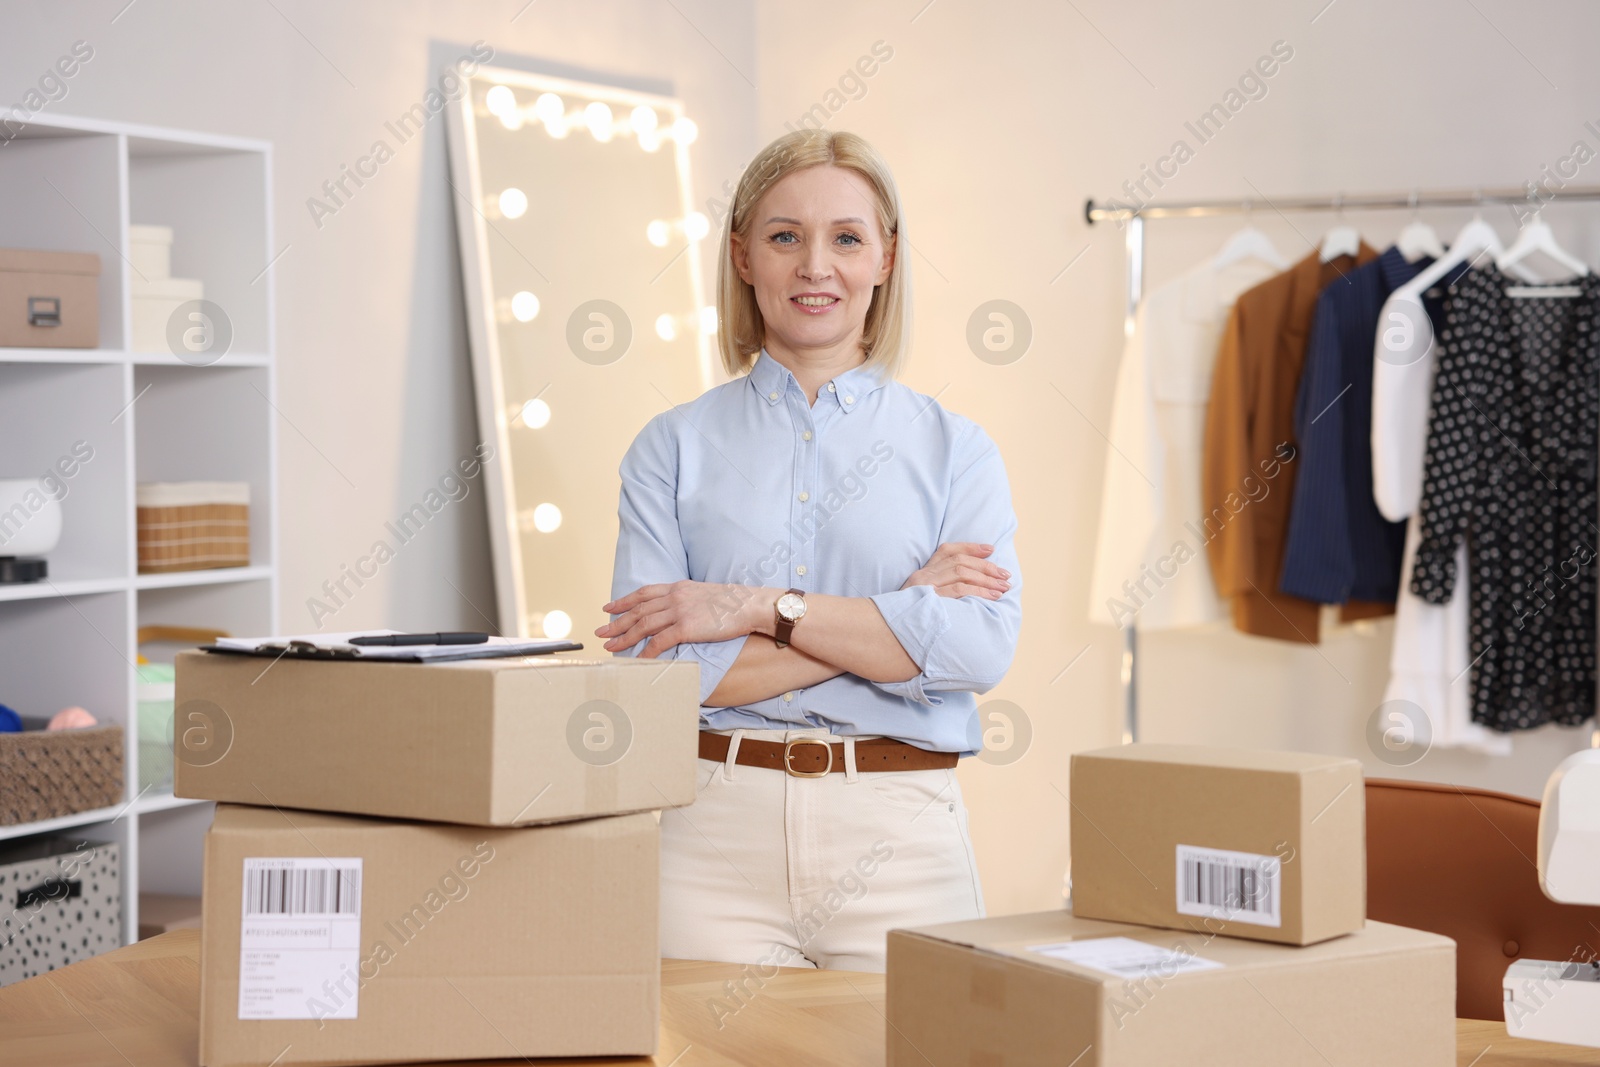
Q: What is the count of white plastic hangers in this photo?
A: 5